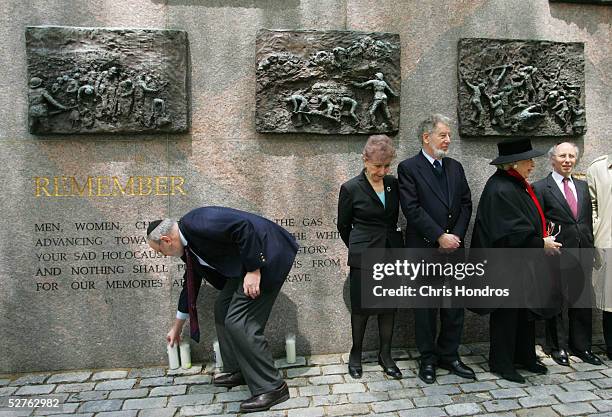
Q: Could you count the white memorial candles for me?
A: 4